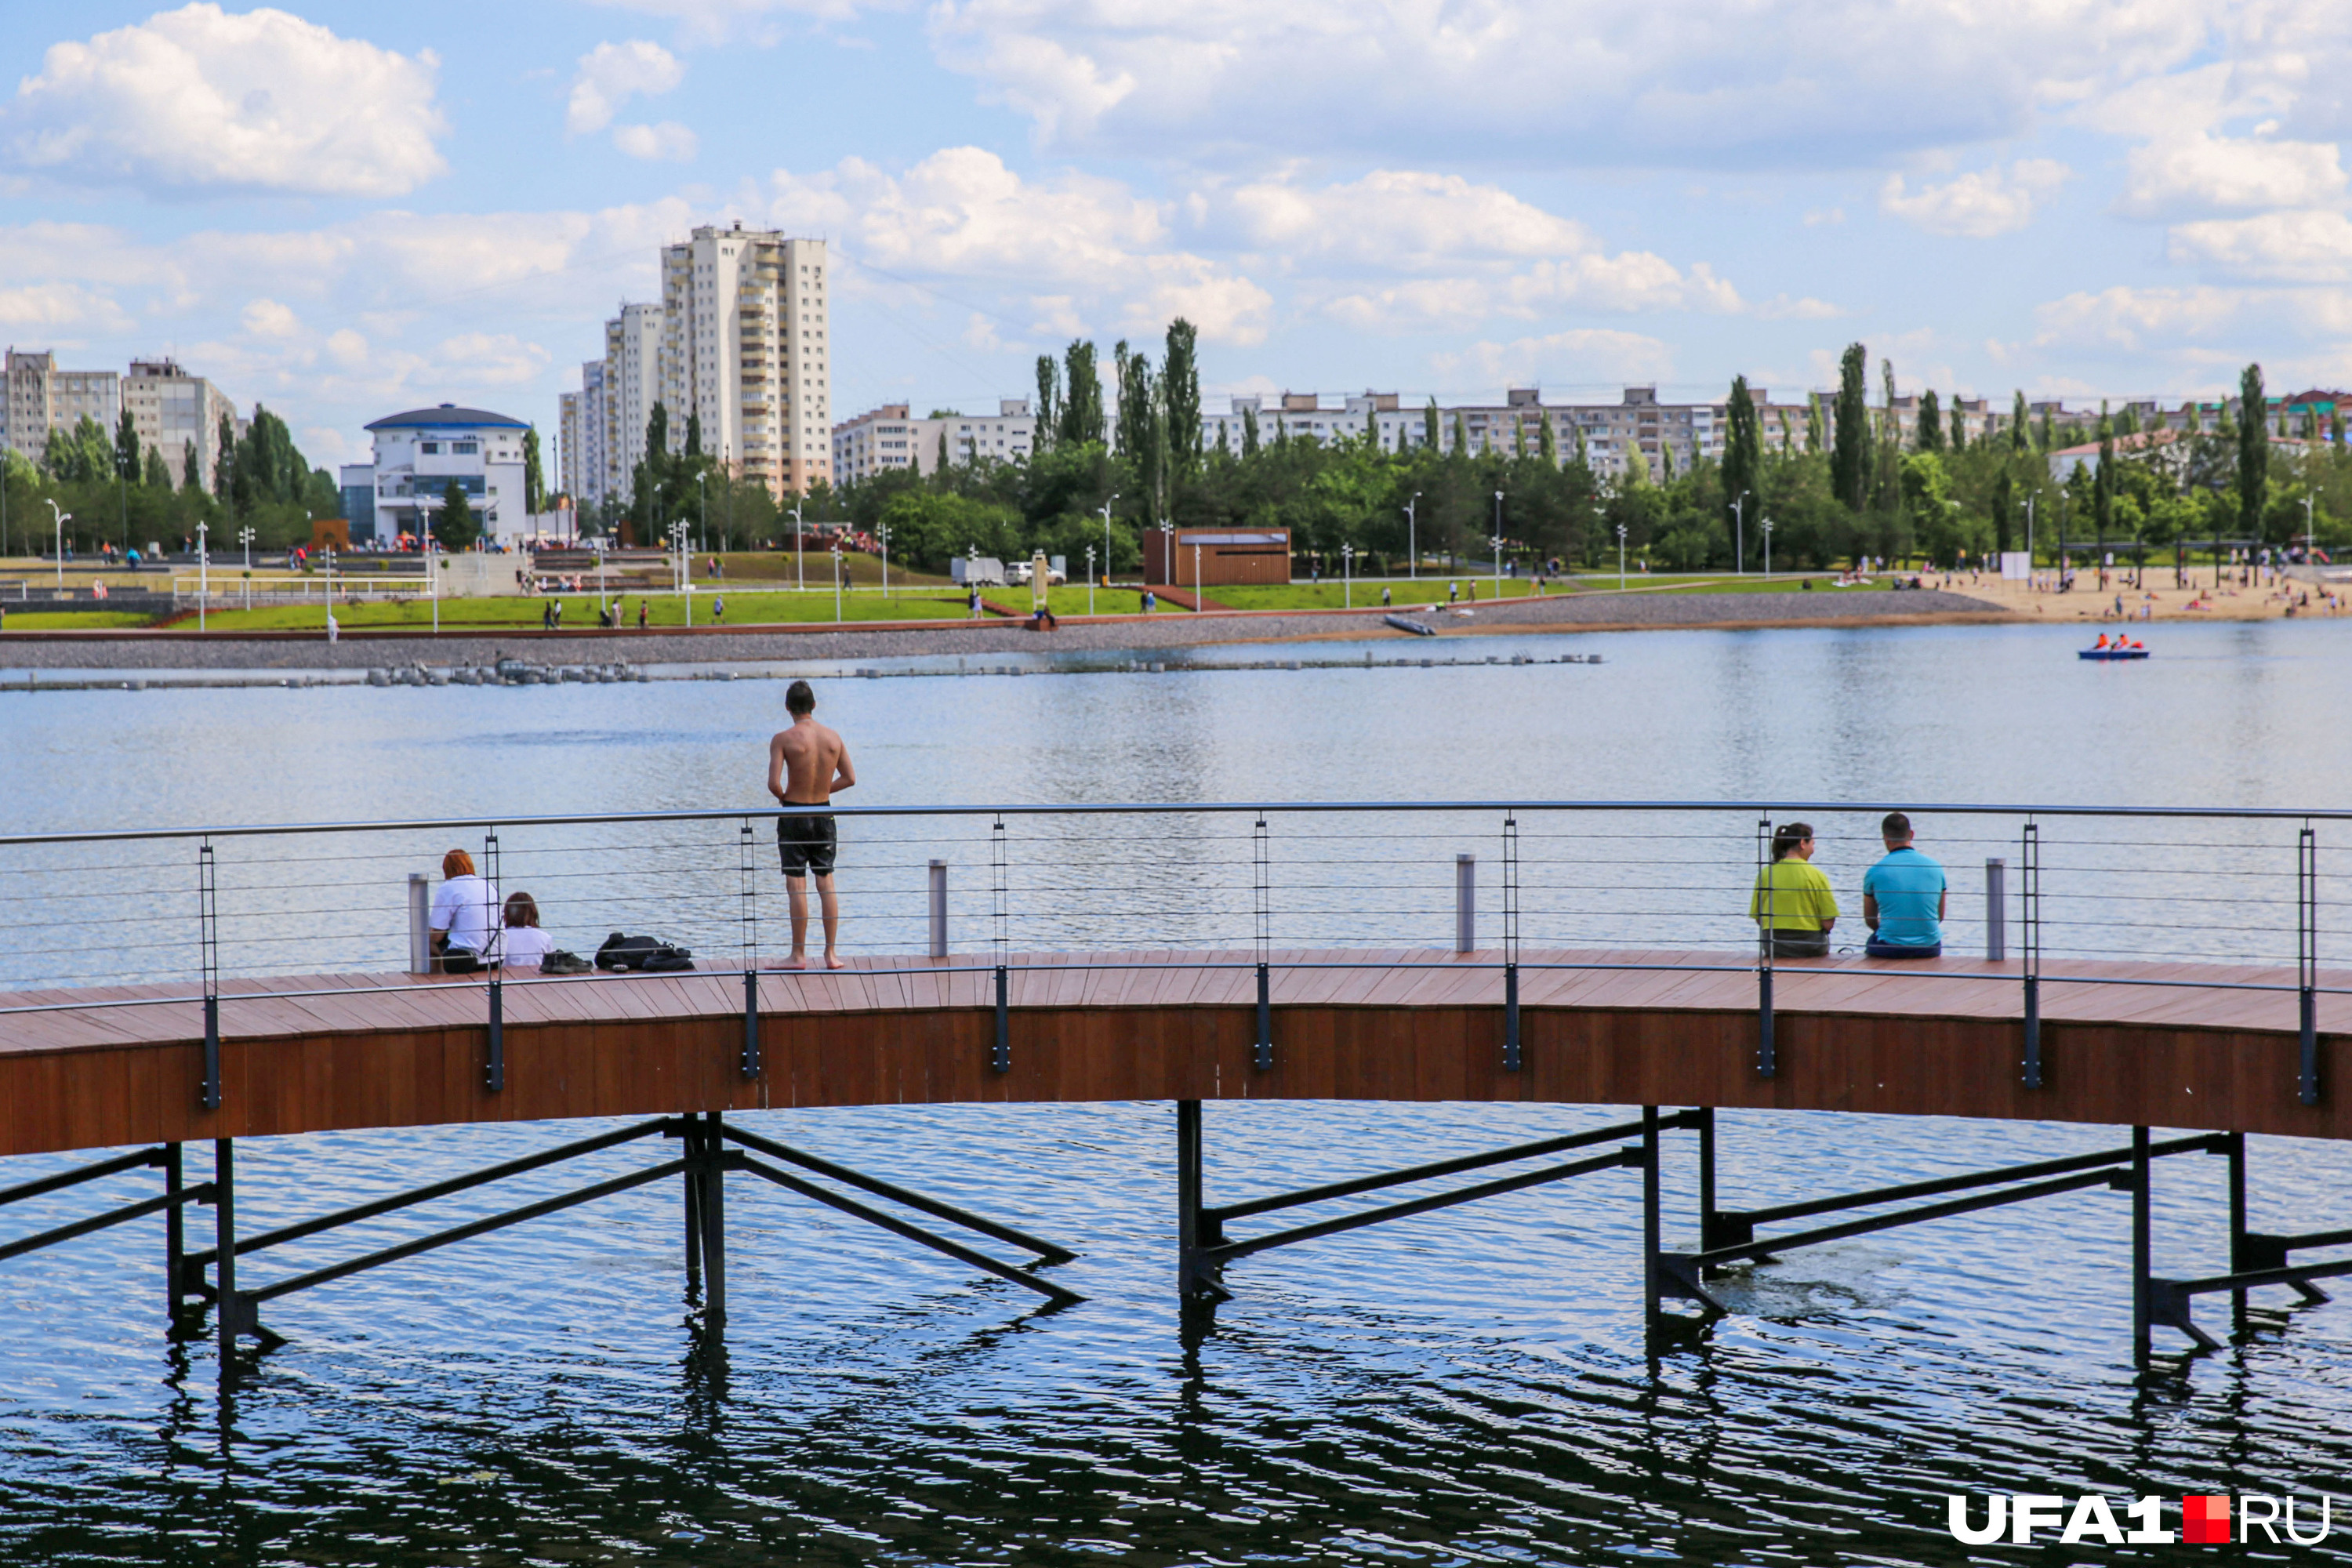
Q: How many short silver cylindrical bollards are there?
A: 4